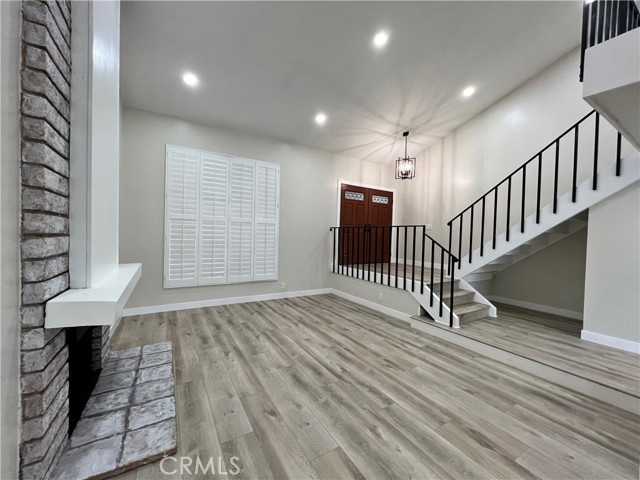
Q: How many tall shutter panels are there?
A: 4